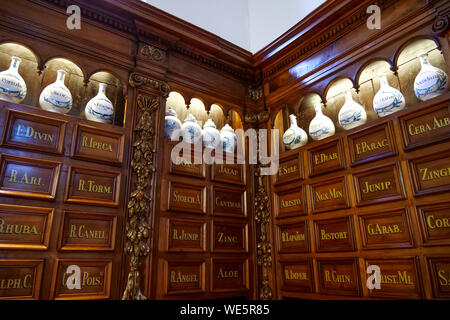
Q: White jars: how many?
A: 12